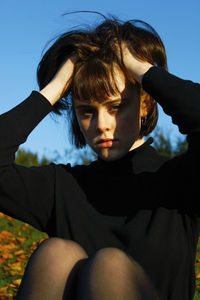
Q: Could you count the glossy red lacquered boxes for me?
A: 0